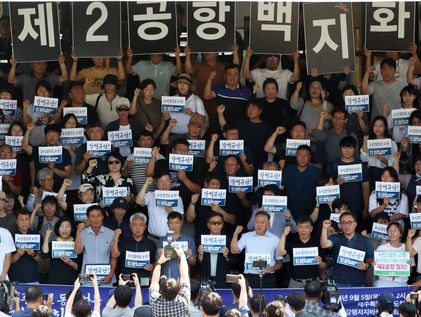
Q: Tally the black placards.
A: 7